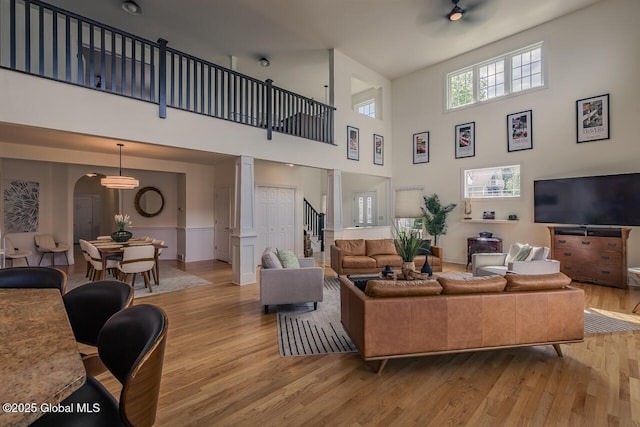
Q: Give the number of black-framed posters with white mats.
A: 6